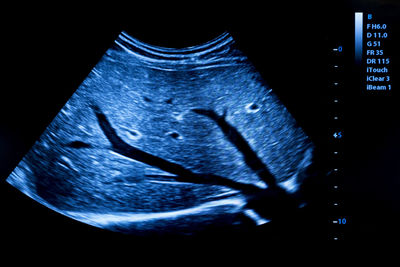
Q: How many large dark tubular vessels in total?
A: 2